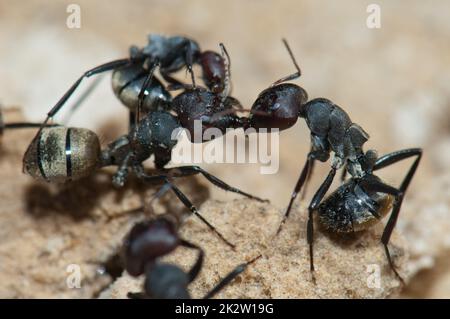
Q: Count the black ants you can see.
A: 4